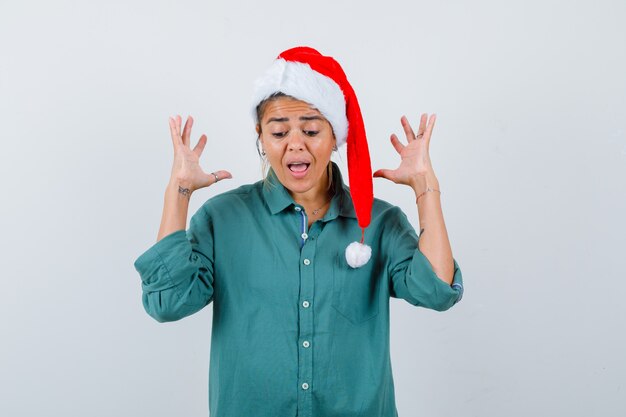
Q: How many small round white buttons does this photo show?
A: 6